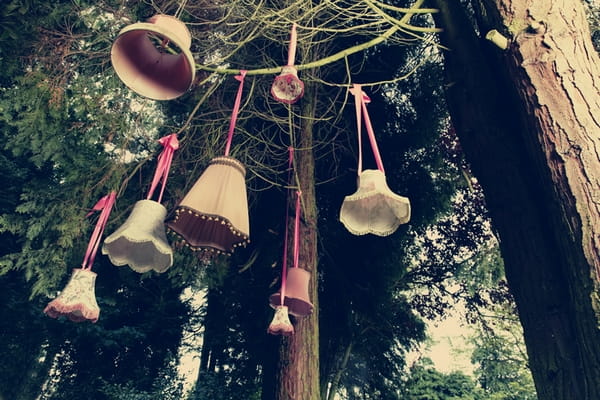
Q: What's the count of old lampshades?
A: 8